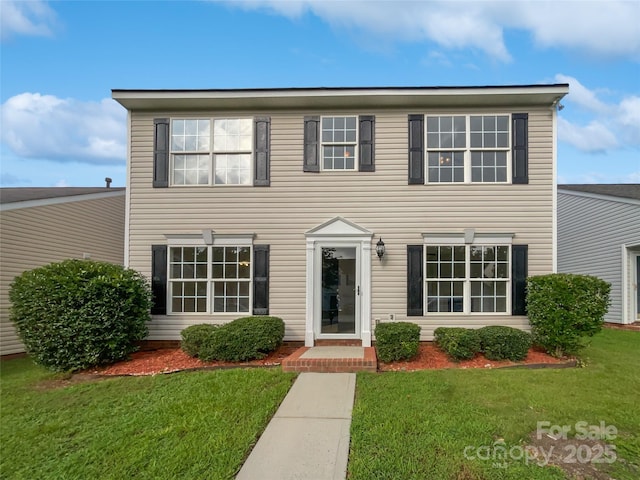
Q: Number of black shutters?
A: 10